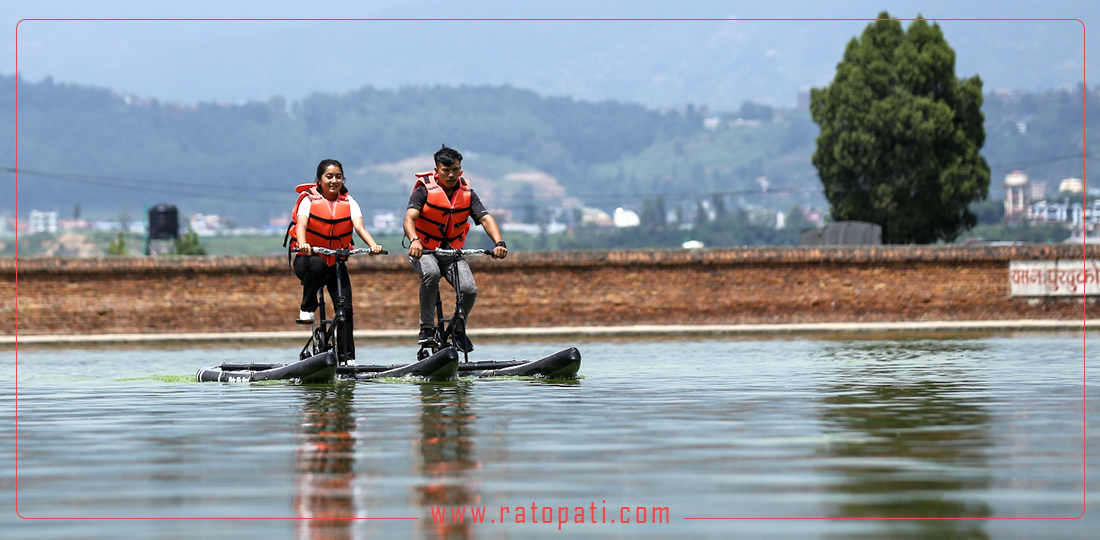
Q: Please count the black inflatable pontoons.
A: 3